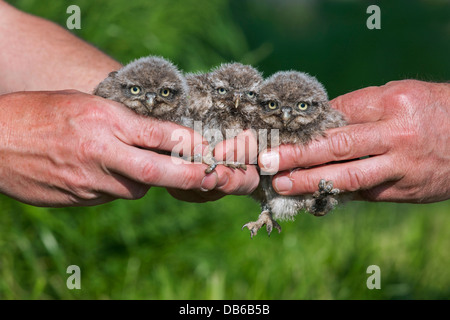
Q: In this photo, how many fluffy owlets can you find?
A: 3